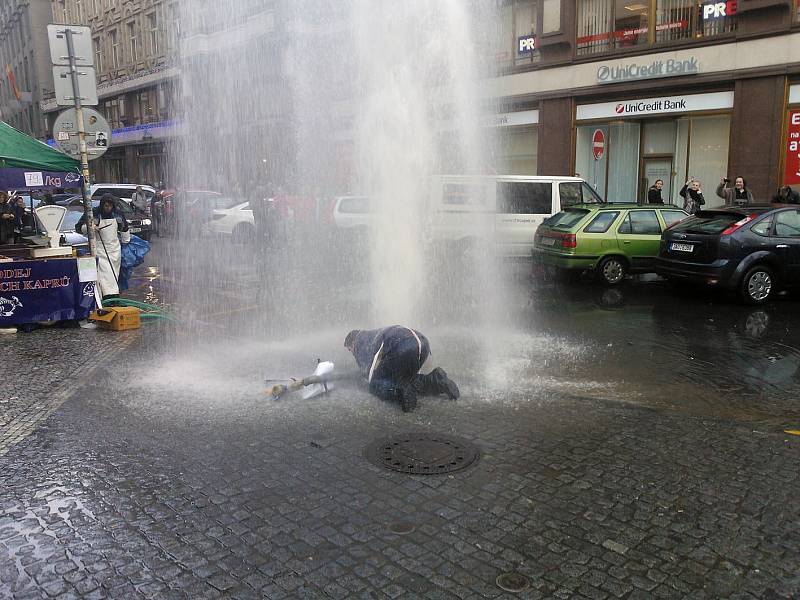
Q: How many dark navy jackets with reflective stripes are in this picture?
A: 1